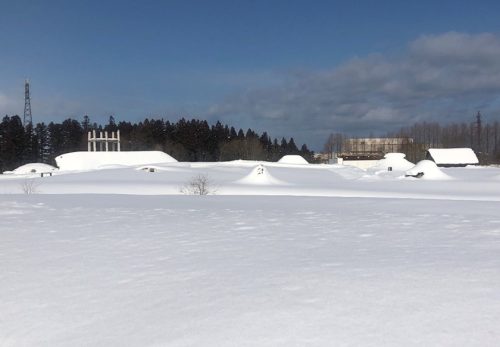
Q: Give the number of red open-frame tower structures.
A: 0